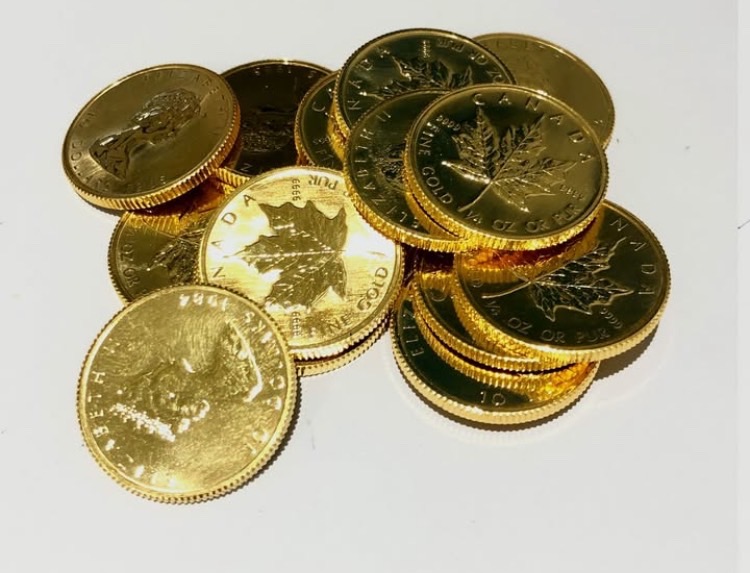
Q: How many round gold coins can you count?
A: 14